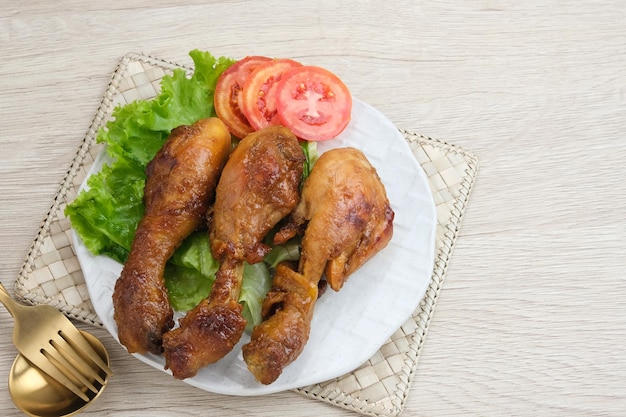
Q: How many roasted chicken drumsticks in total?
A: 3